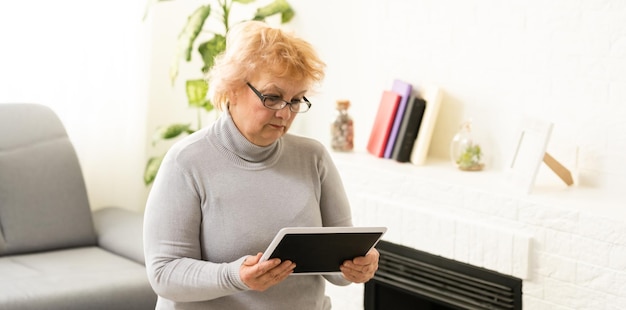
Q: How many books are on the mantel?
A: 4